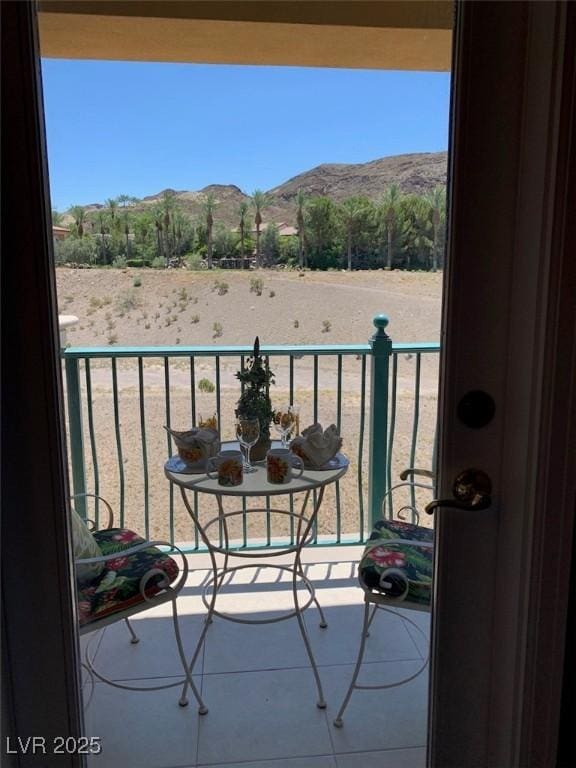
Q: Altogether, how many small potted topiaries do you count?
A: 1